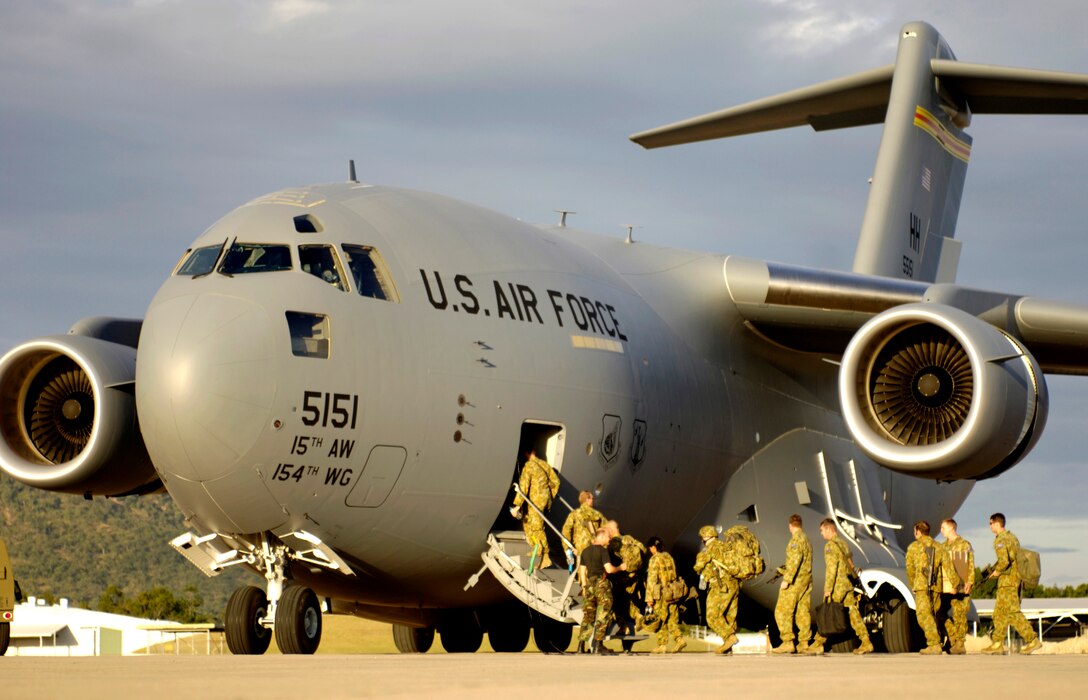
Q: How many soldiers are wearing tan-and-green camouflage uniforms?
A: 10